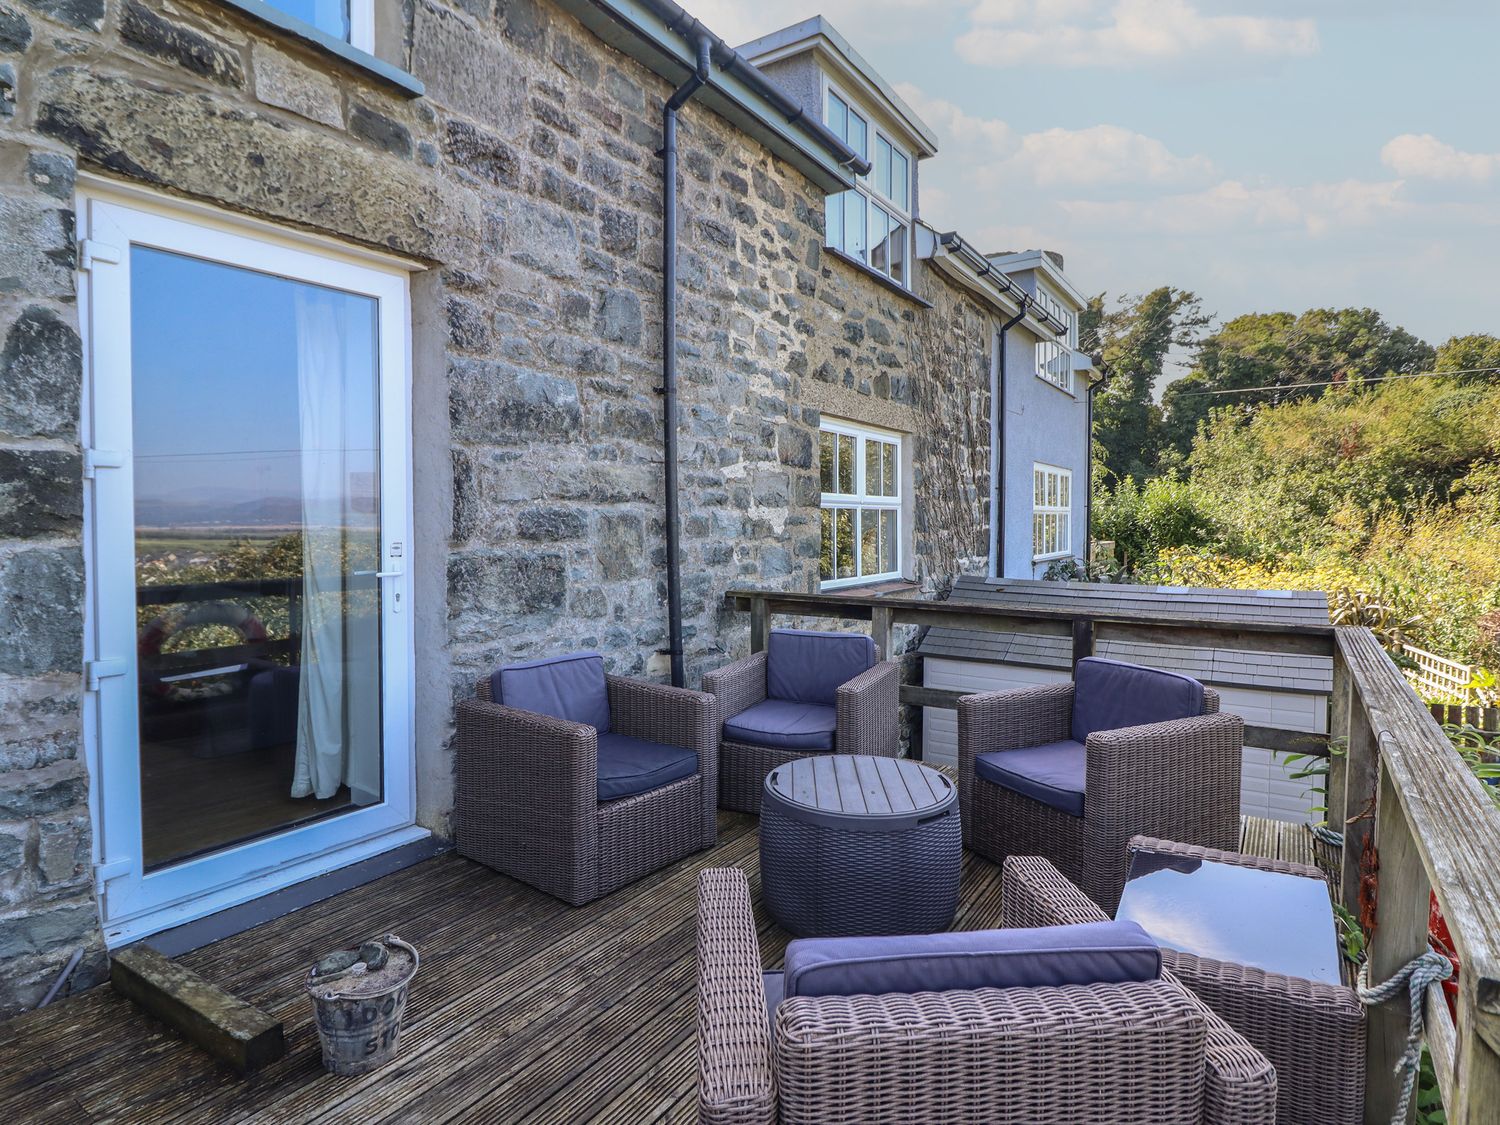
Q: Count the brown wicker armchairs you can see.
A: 4